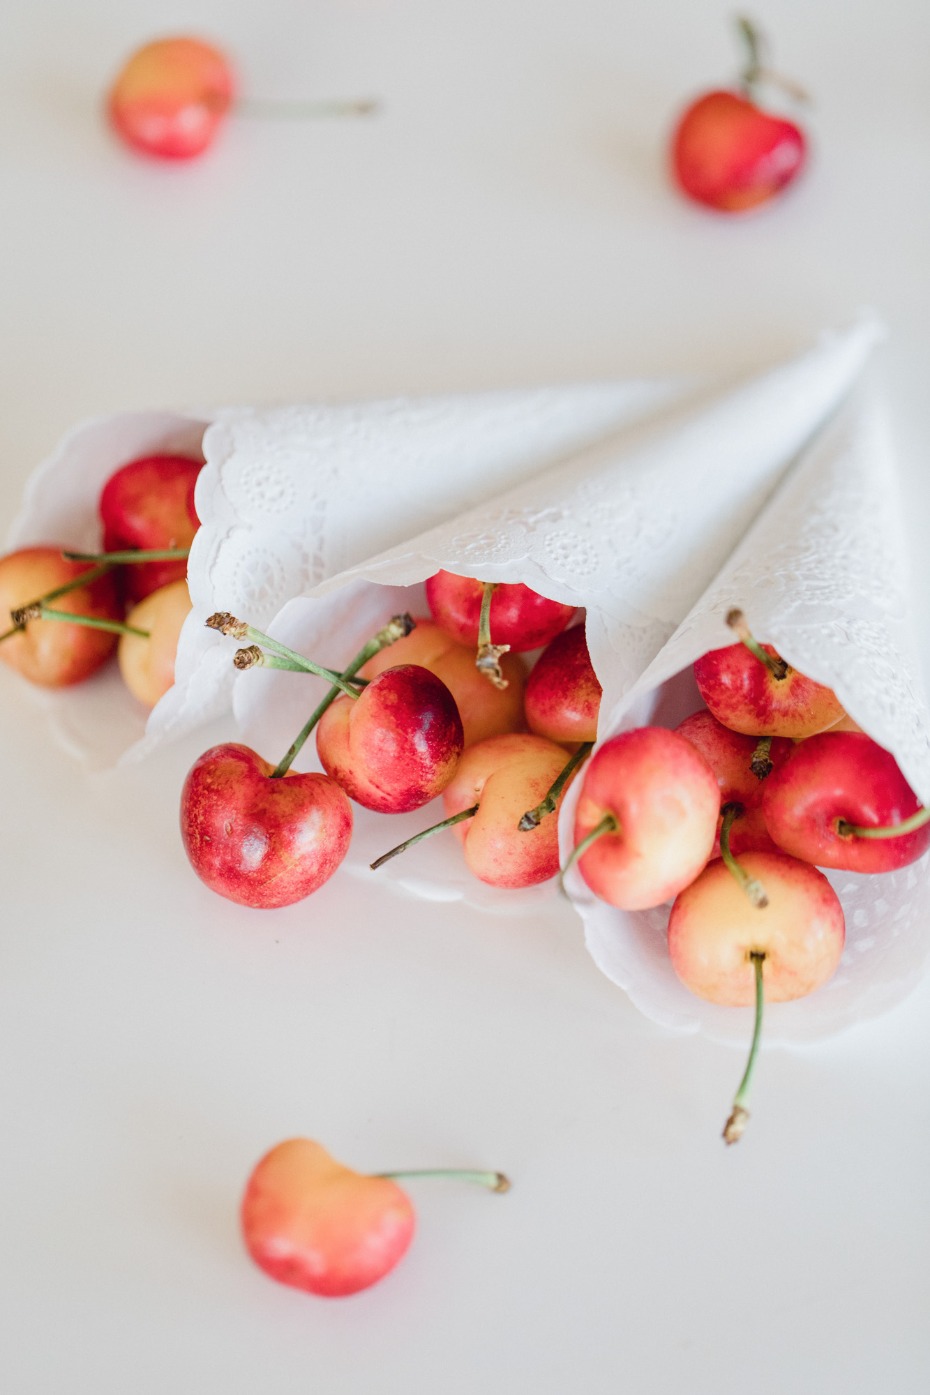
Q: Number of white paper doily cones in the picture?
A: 3